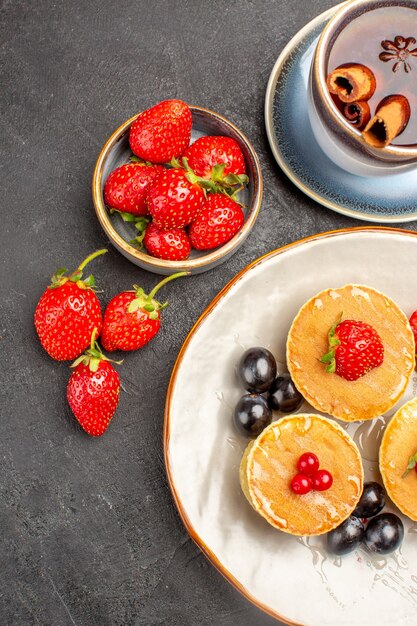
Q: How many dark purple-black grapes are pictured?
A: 6